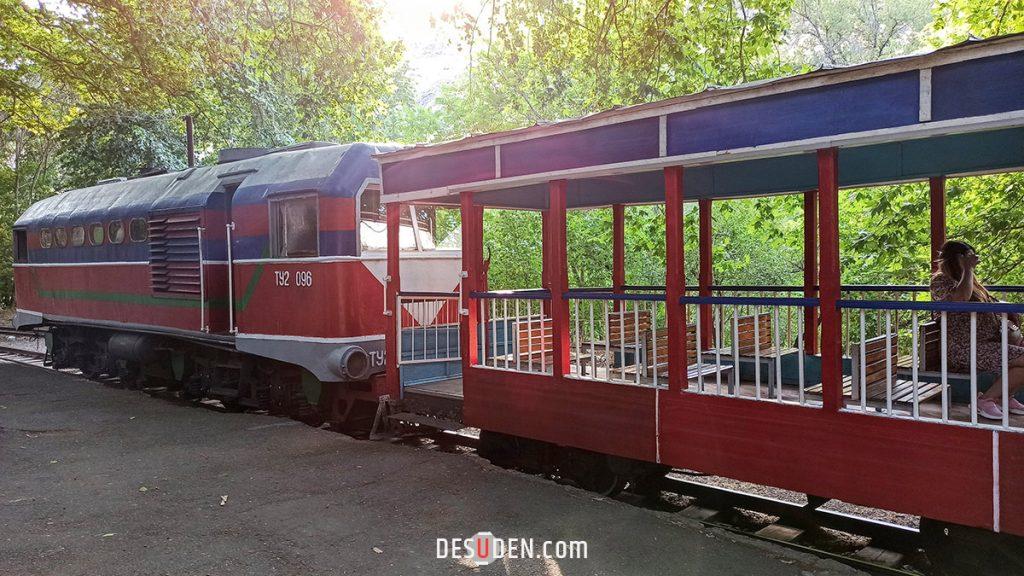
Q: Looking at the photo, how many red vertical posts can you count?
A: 11